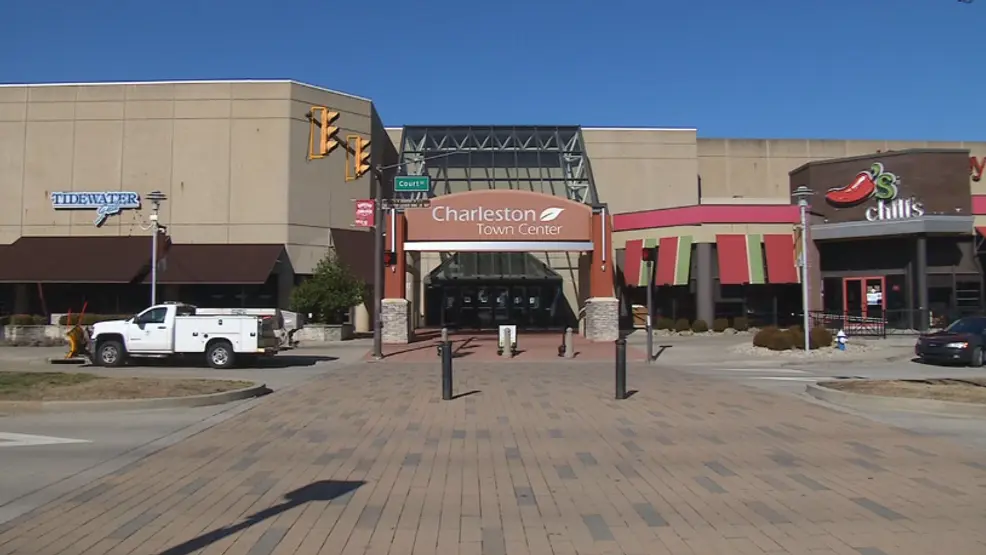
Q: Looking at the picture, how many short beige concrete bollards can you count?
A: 3